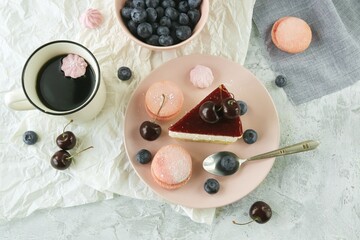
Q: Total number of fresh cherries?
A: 6